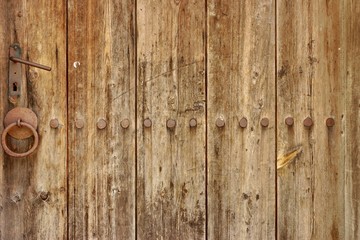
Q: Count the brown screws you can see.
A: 13